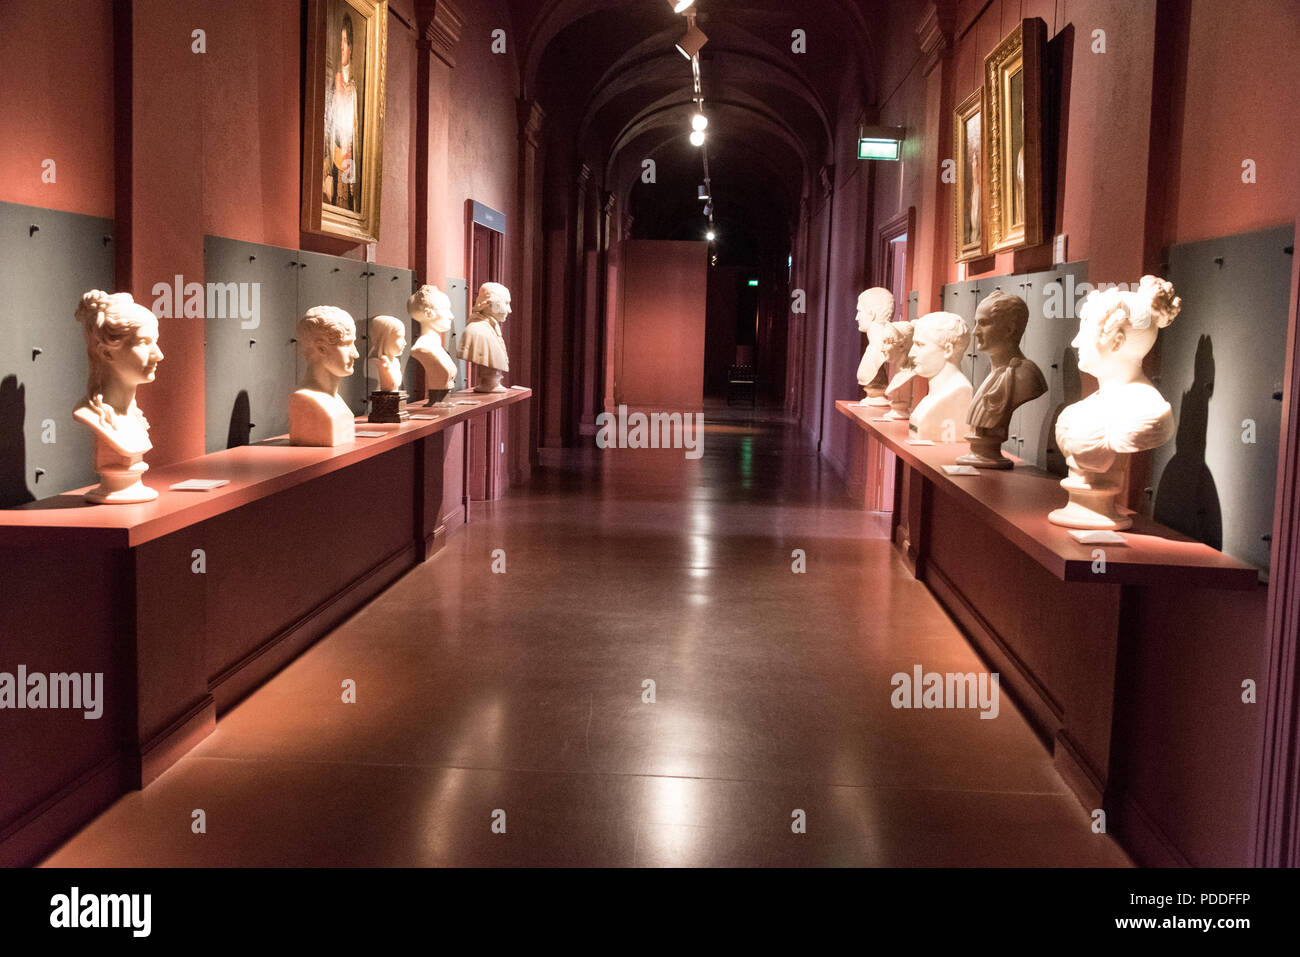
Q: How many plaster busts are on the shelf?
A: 10